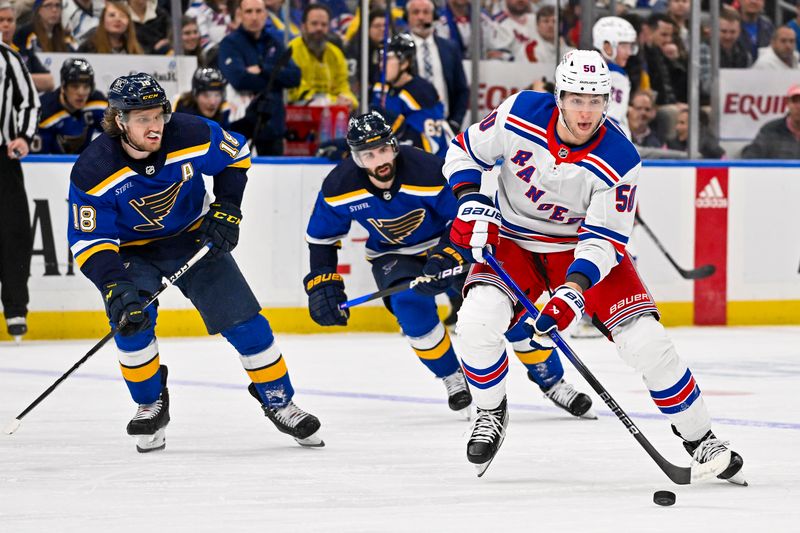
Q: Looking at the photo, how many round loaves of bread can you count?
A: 0